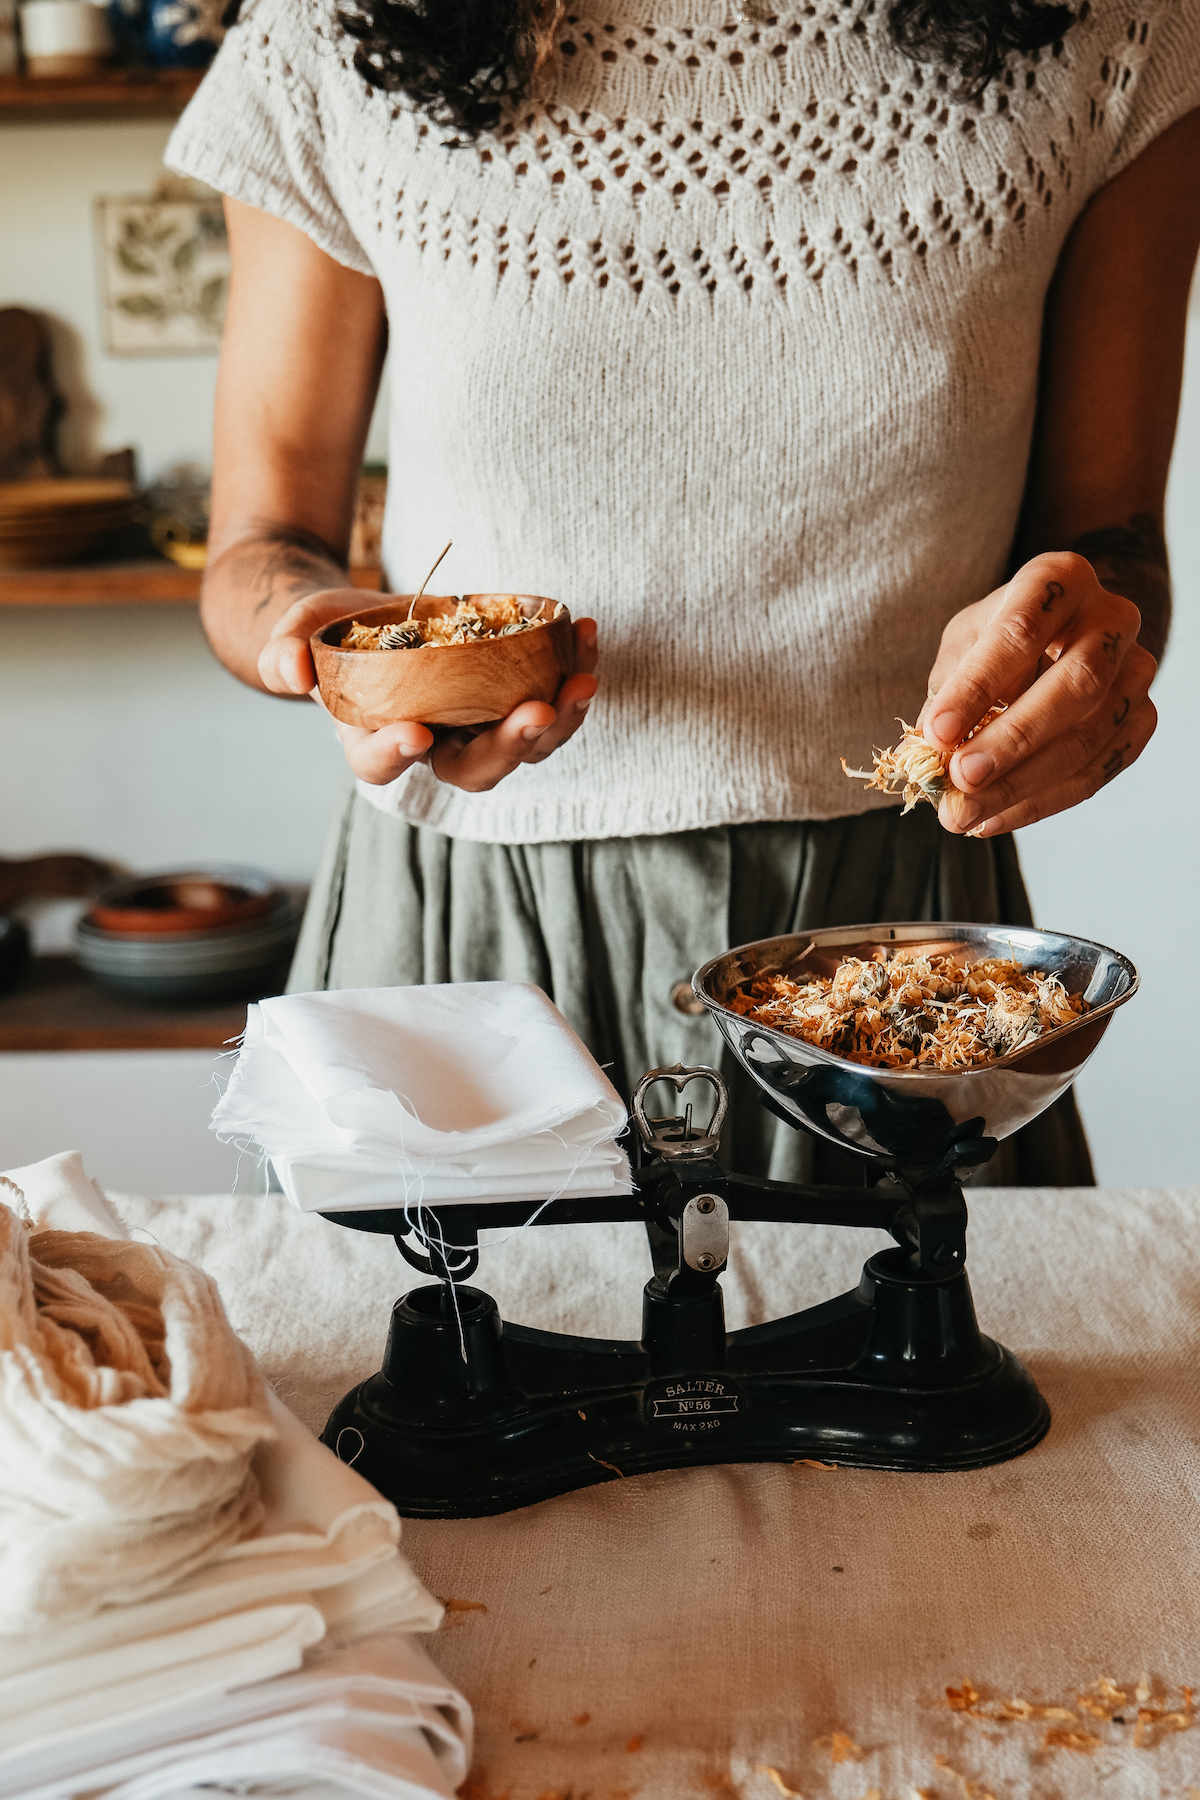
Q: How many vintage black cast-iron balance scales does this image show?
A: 1